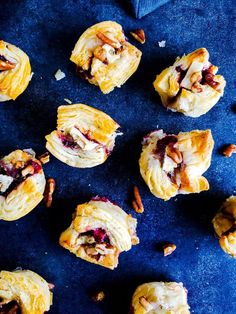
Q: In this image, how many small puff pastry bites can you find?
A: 10